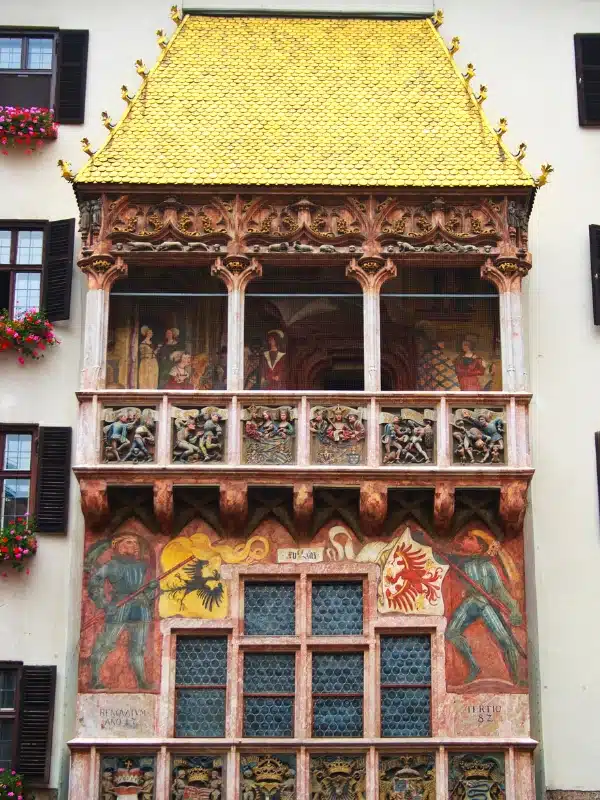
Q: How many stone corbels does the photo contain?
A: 7